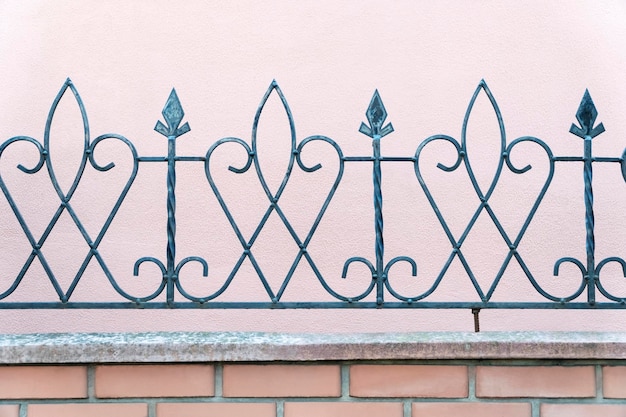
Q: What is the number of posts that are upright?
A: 3